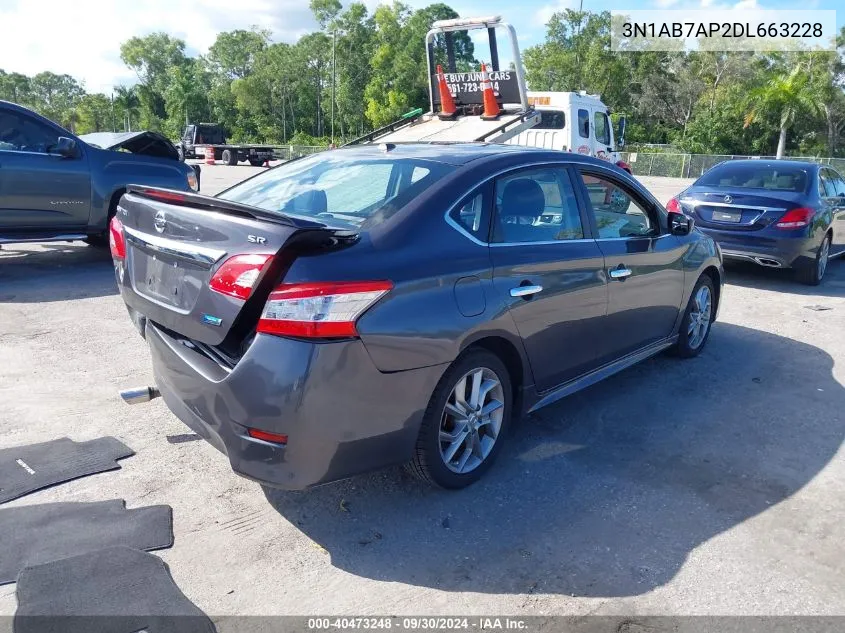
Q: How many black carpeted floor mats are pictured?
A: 3